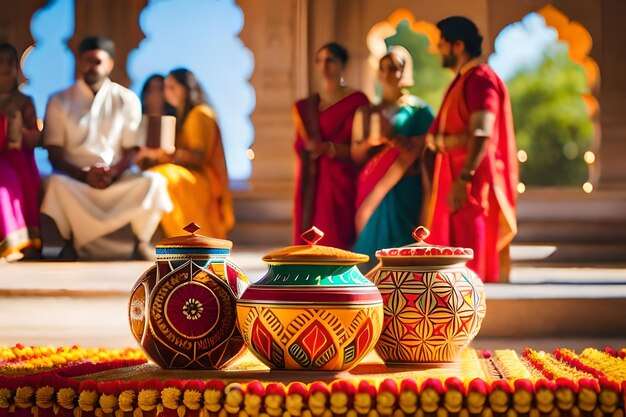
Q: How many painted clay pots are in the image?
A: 3